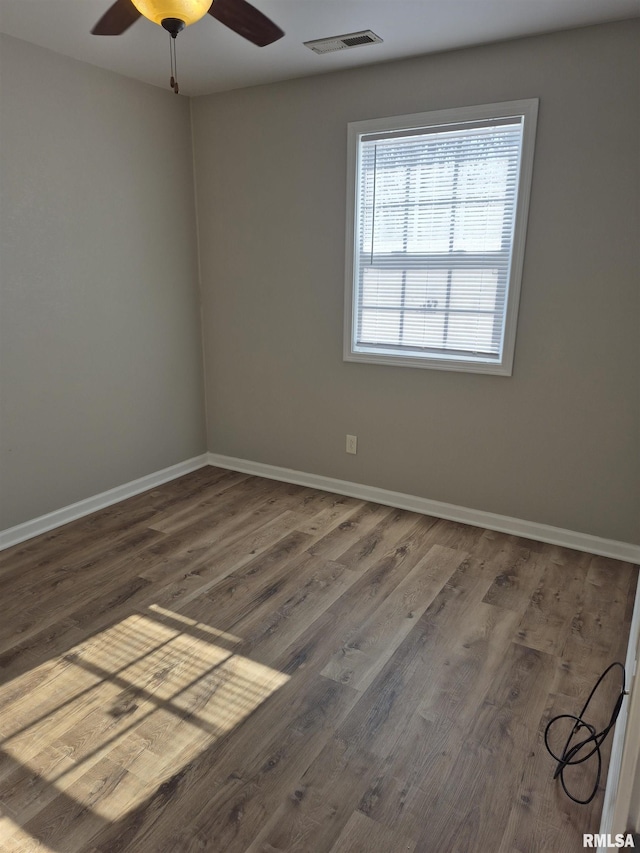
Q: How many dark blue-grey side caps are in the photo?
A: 0